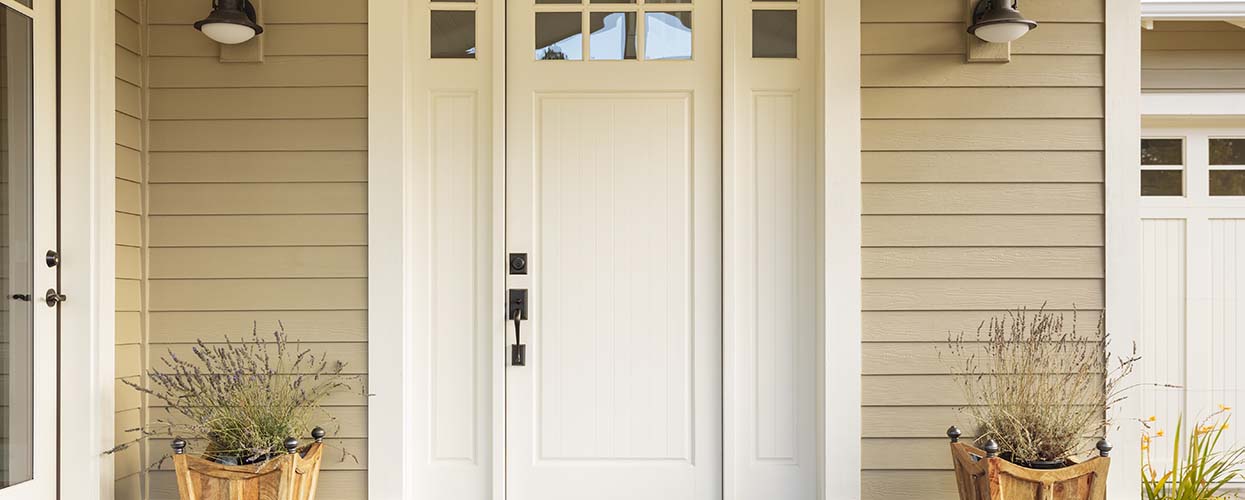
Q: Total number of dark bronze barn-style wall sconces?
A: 2